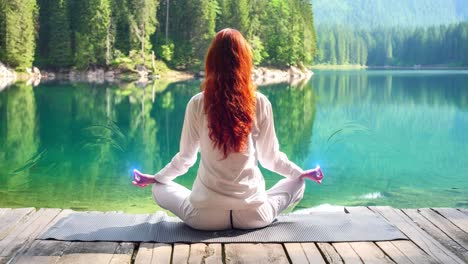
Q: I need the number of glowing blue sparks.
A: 2